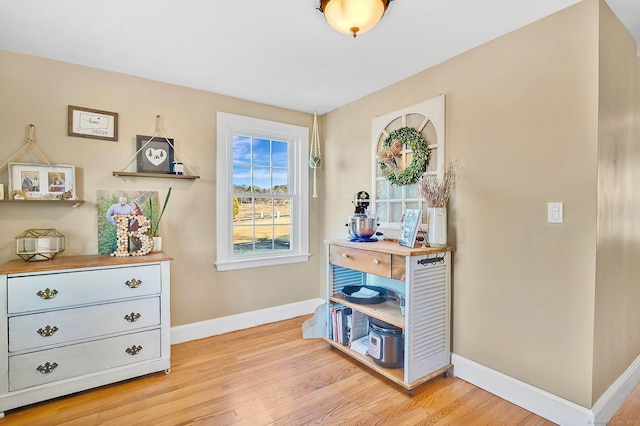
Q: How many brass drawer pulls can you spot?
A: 6